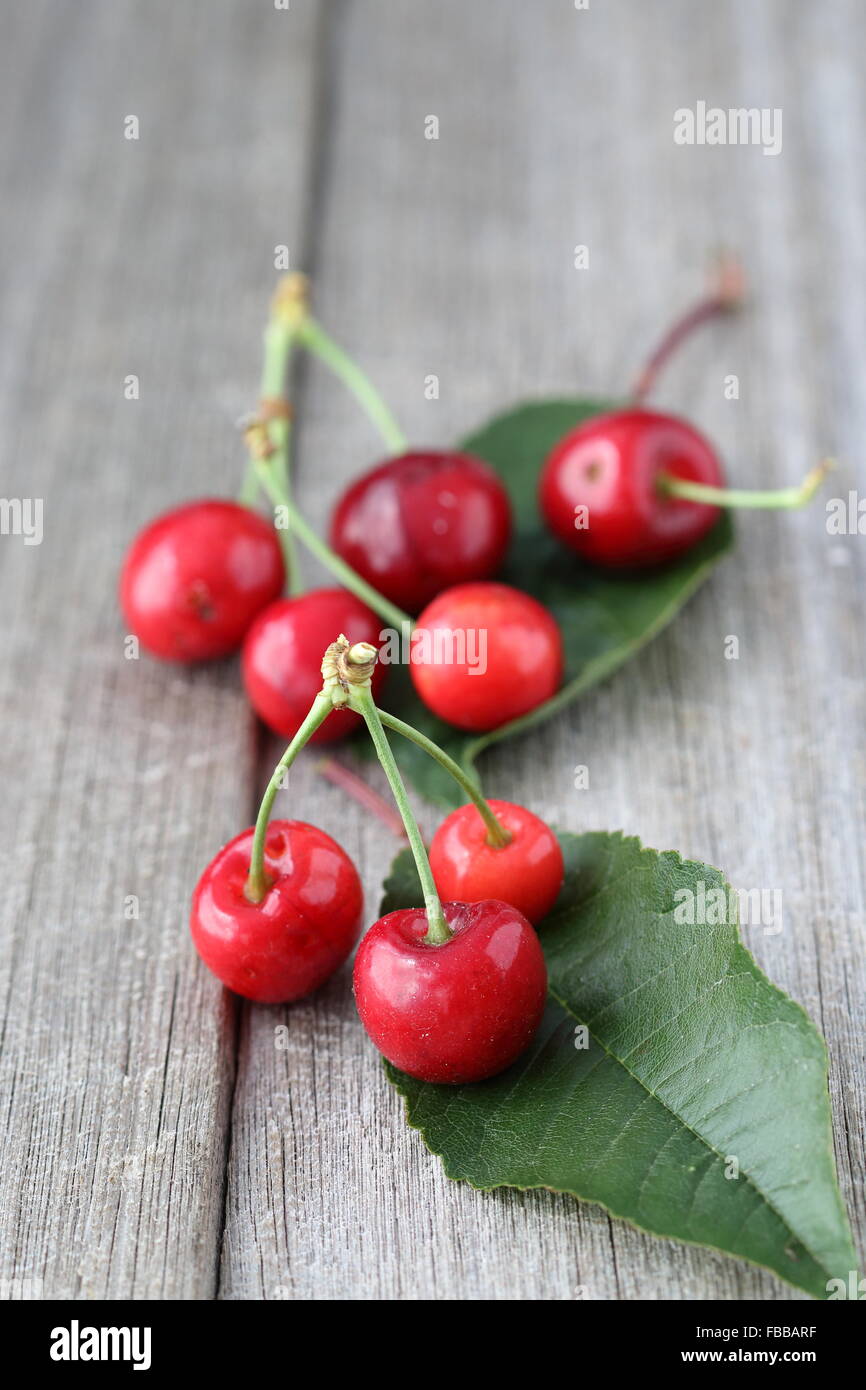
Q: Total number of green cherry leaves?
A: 2